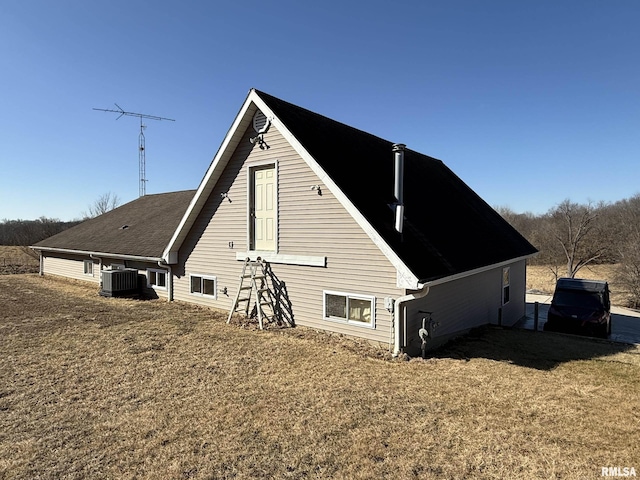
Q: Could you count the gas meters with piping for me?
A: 1